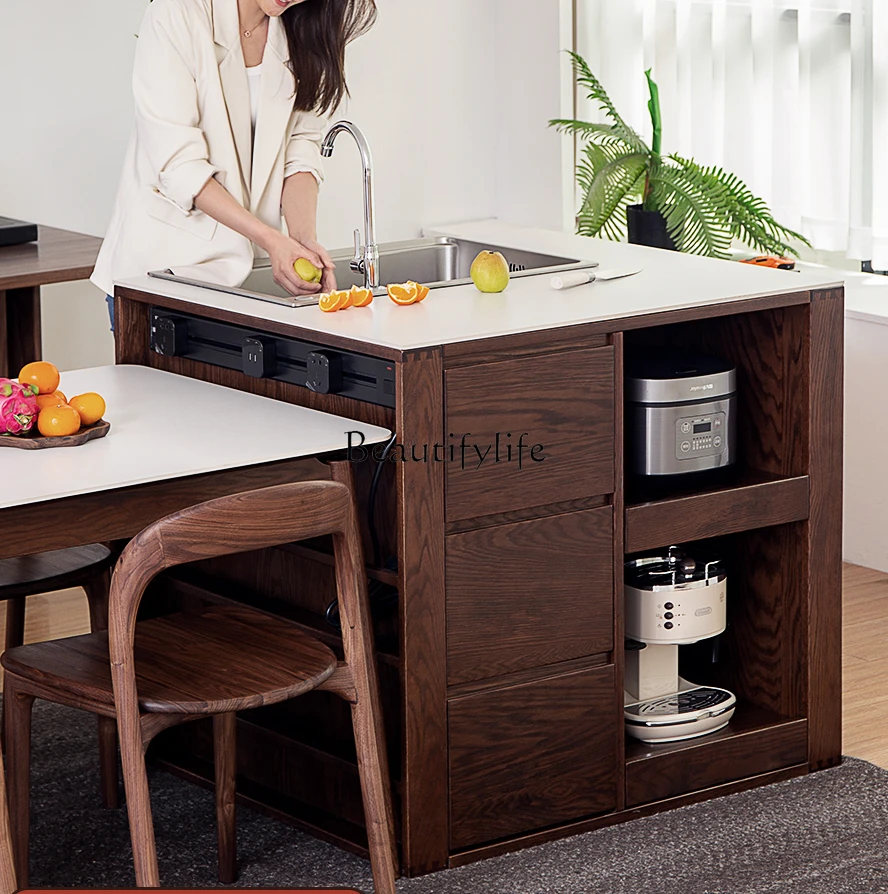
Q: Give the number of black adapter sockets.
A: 3